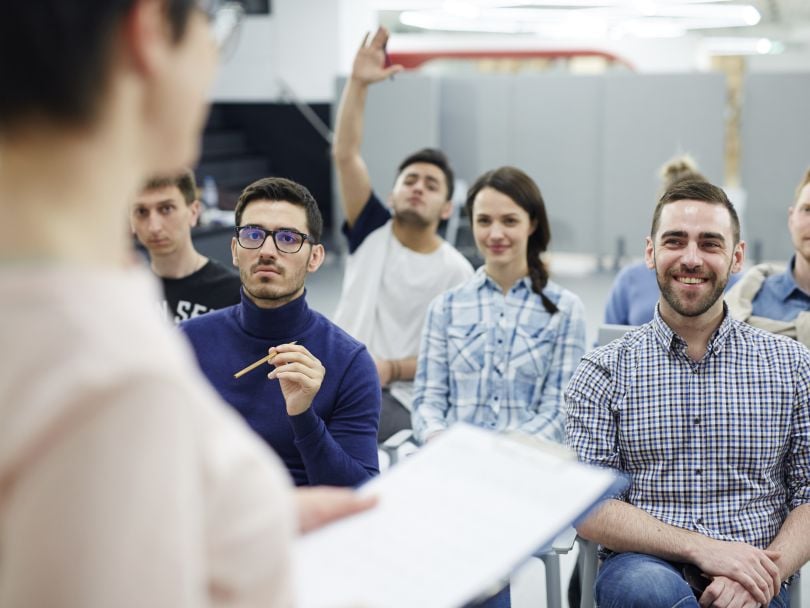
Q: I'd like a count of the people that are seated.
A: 7